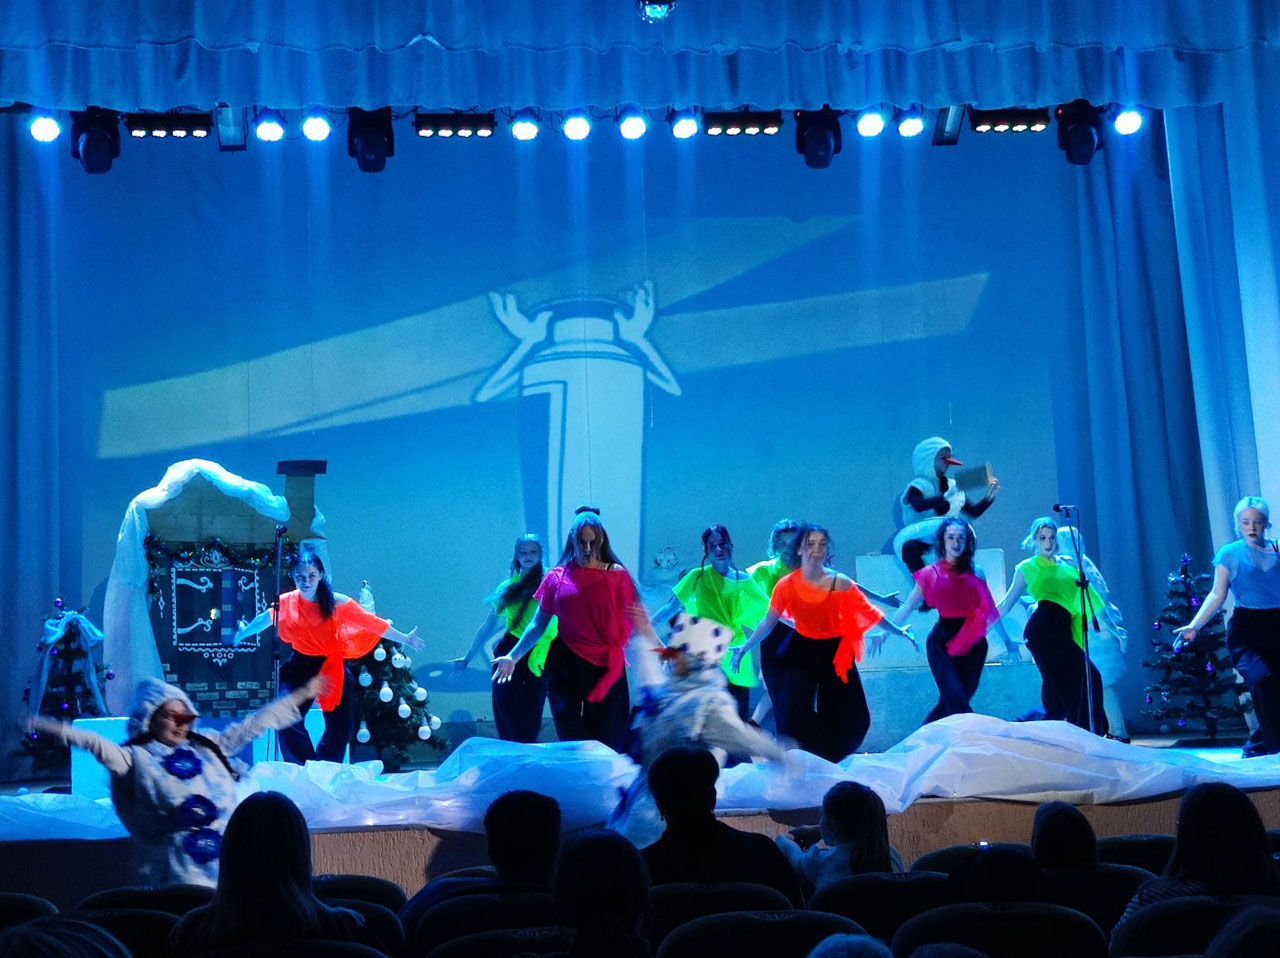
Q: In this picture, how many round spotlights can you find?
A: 10